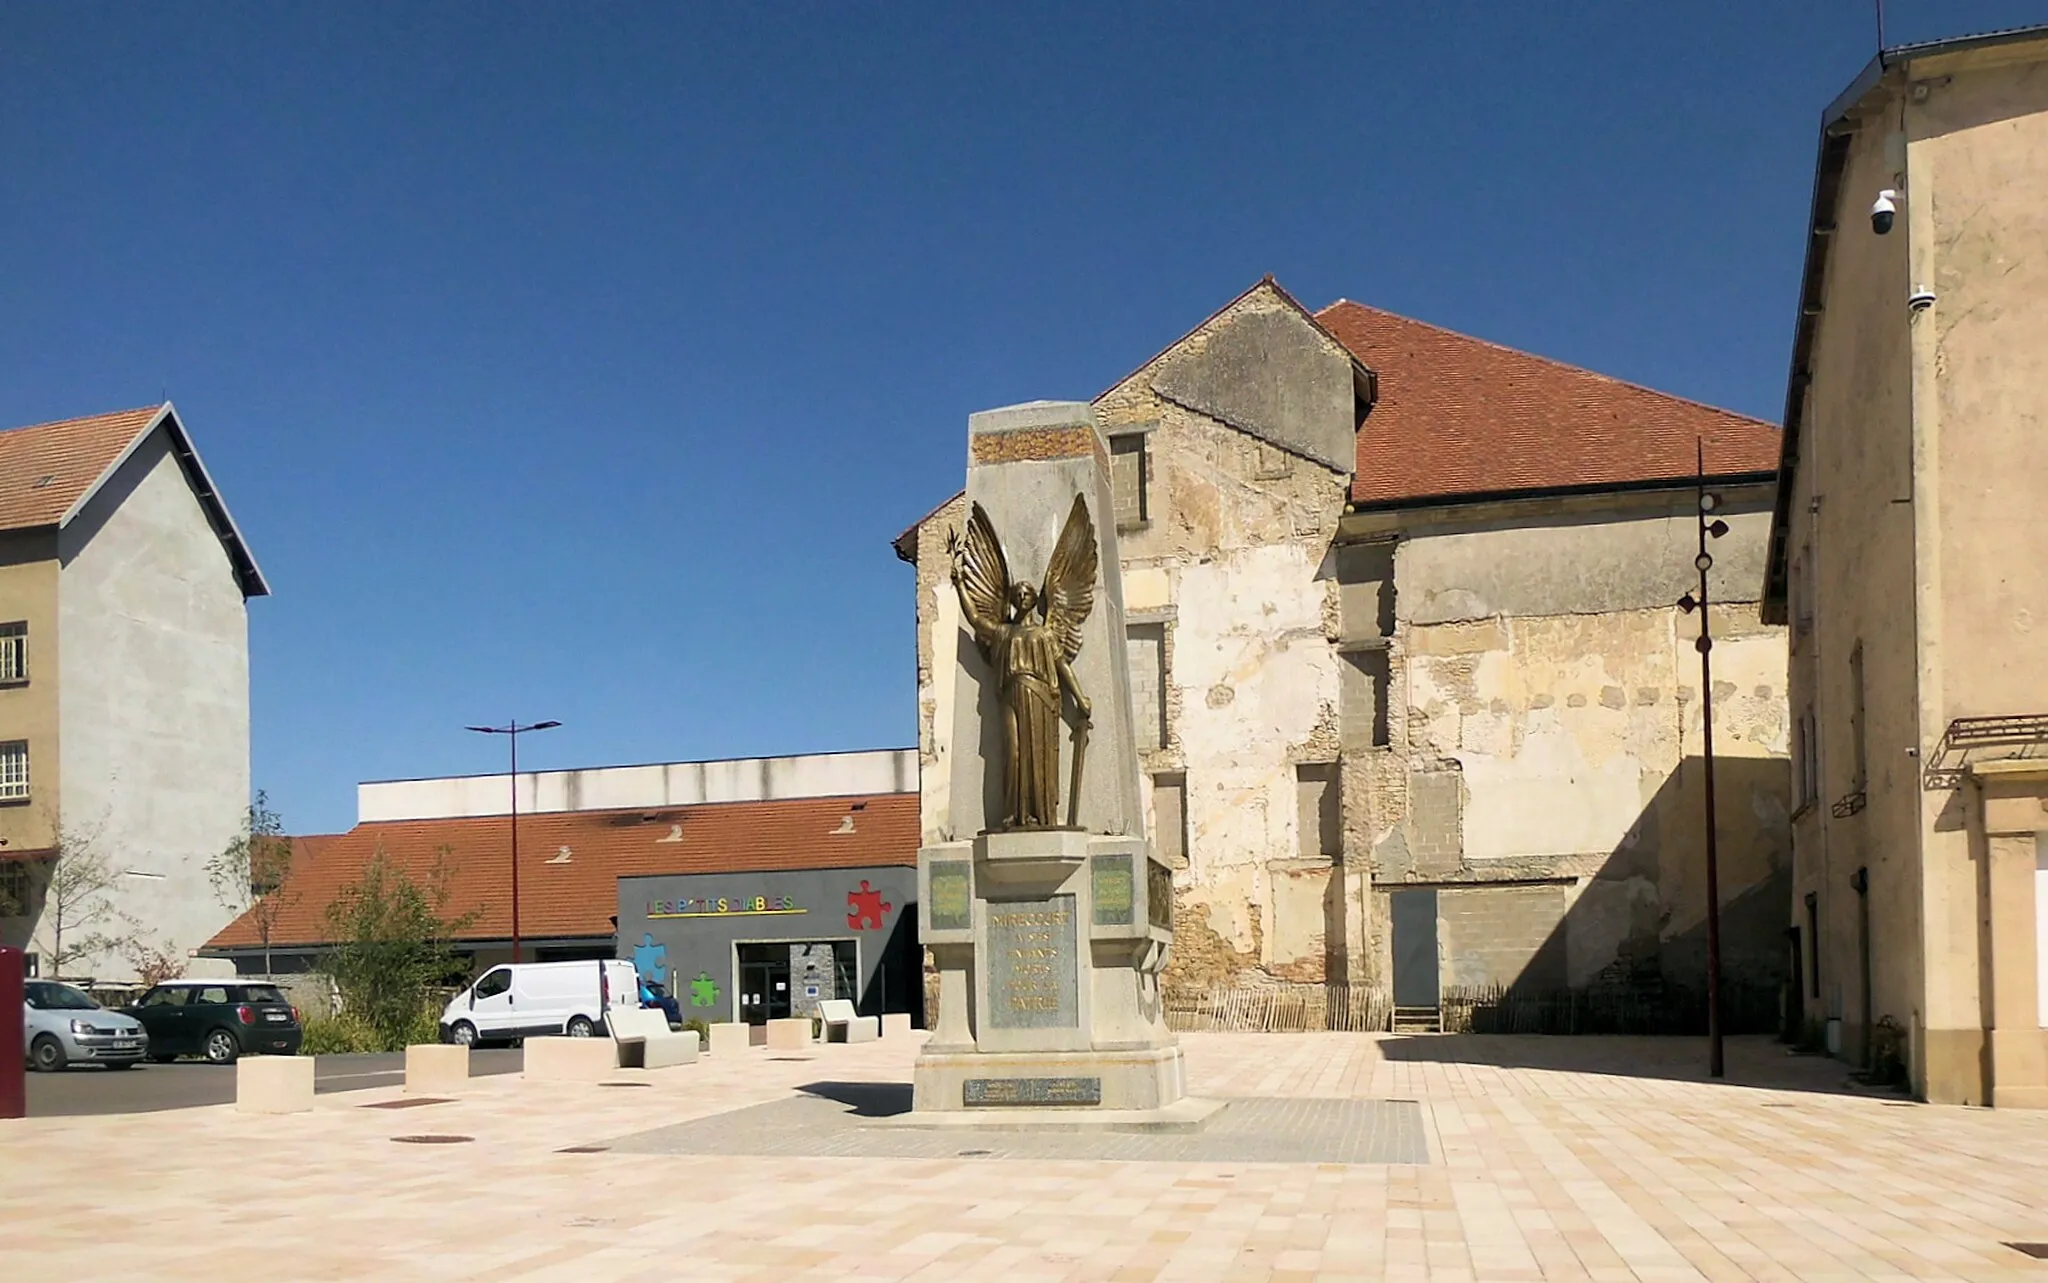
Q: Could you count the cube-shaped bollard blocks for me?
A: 6